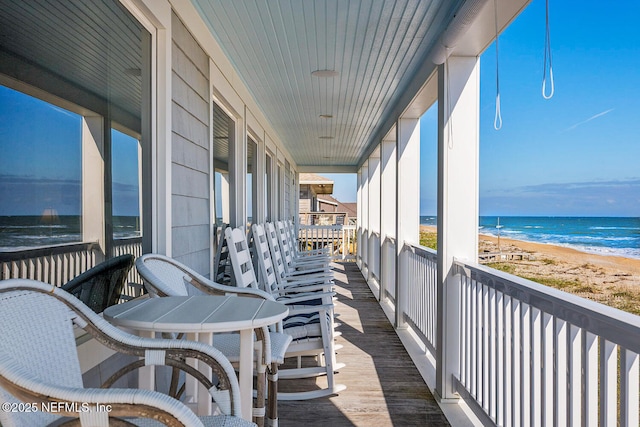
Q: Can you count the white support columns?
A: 6